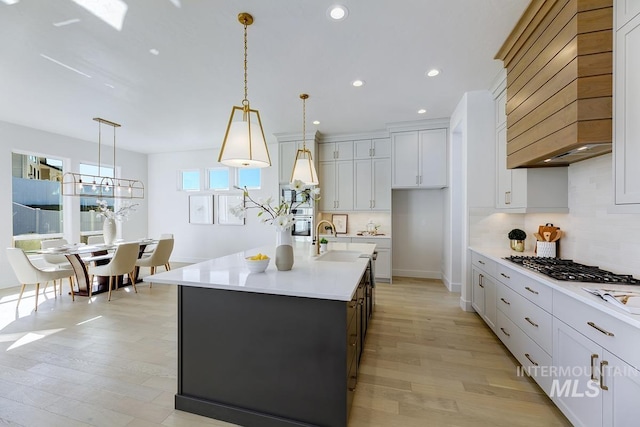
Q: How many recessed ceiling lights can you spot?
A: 5